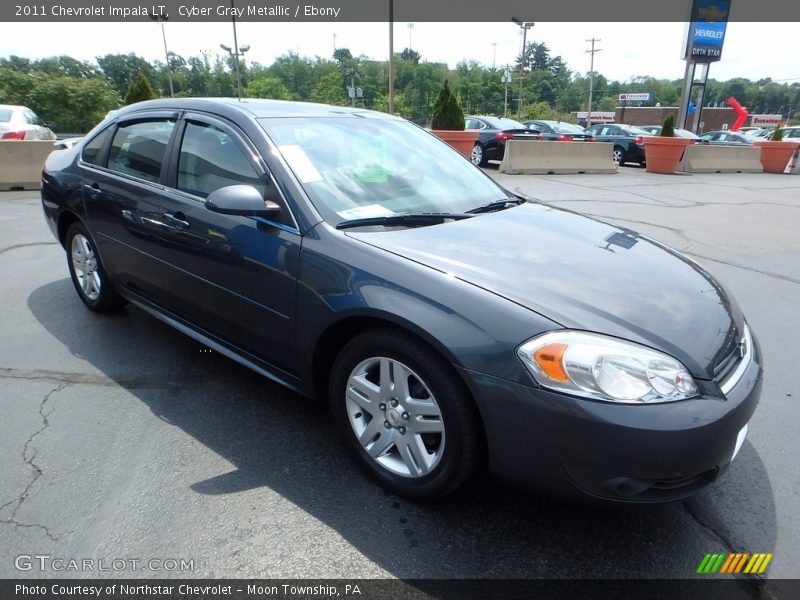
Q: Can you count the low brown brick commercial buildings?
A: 1